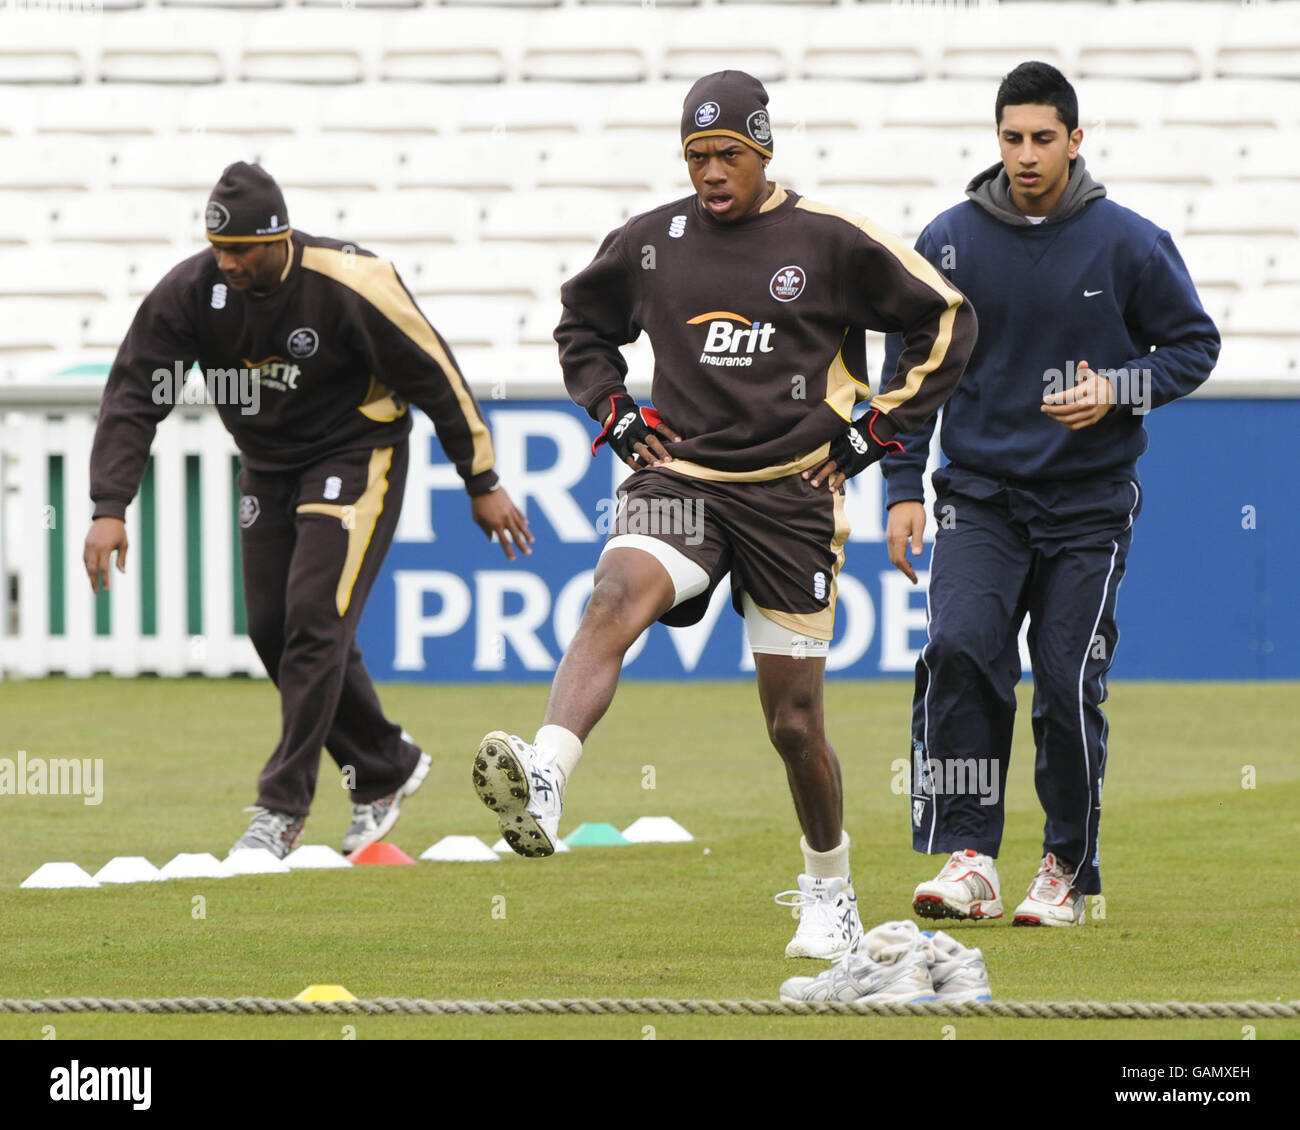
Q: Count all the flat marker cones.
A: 11